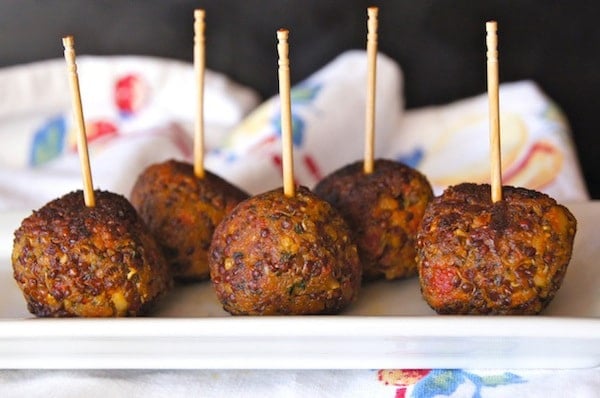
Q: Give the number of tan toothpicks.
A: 5